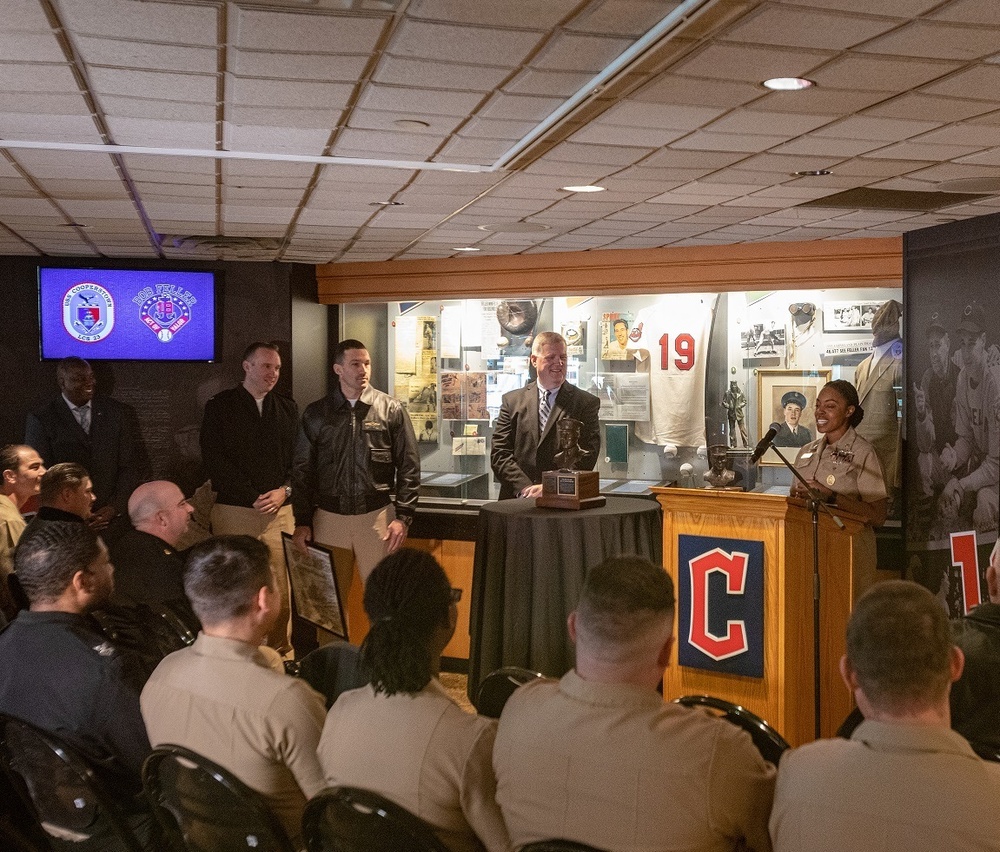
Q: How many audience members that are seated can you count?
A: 9